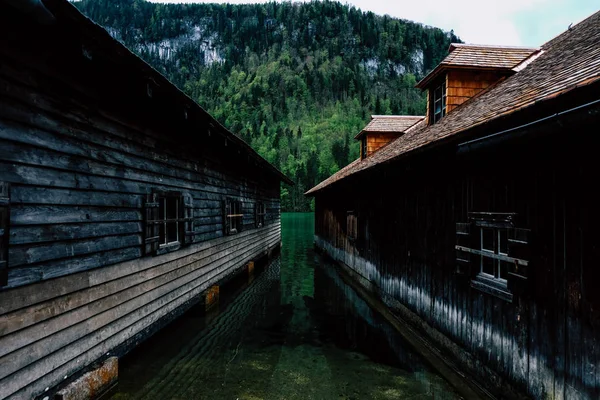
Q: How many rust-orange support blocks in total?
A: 3